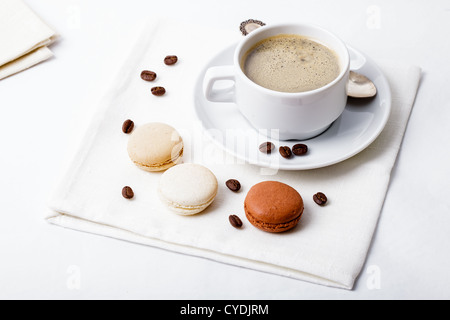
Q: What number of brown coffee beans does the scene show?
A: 11